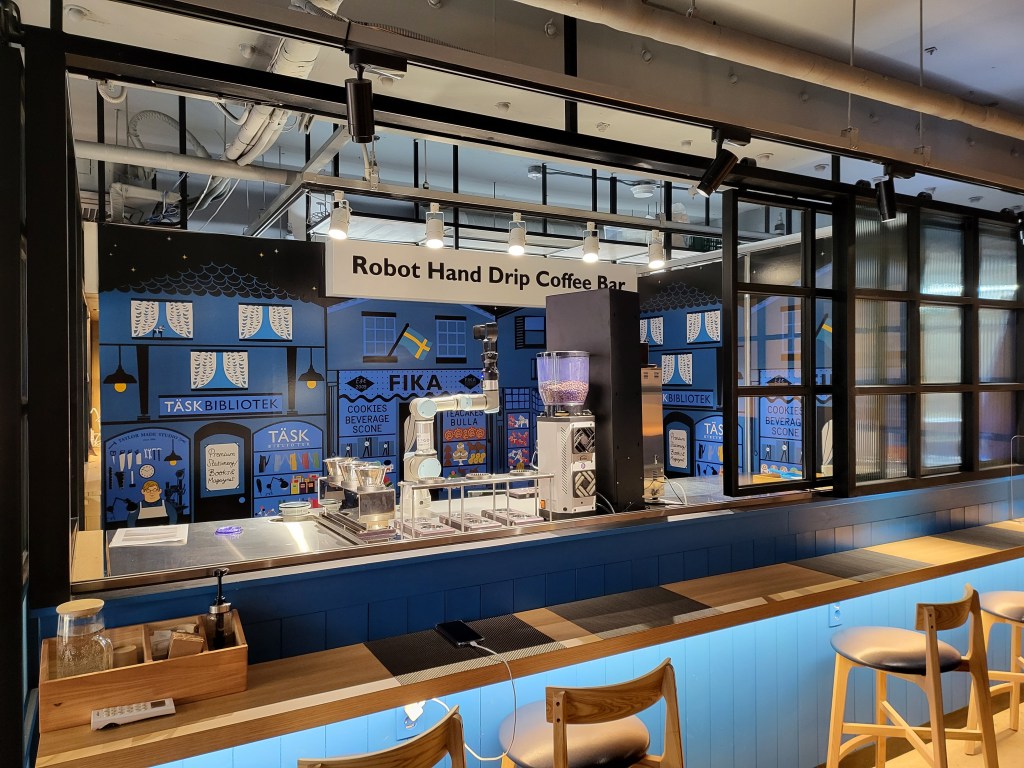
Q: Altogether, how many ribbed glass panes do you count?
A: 9